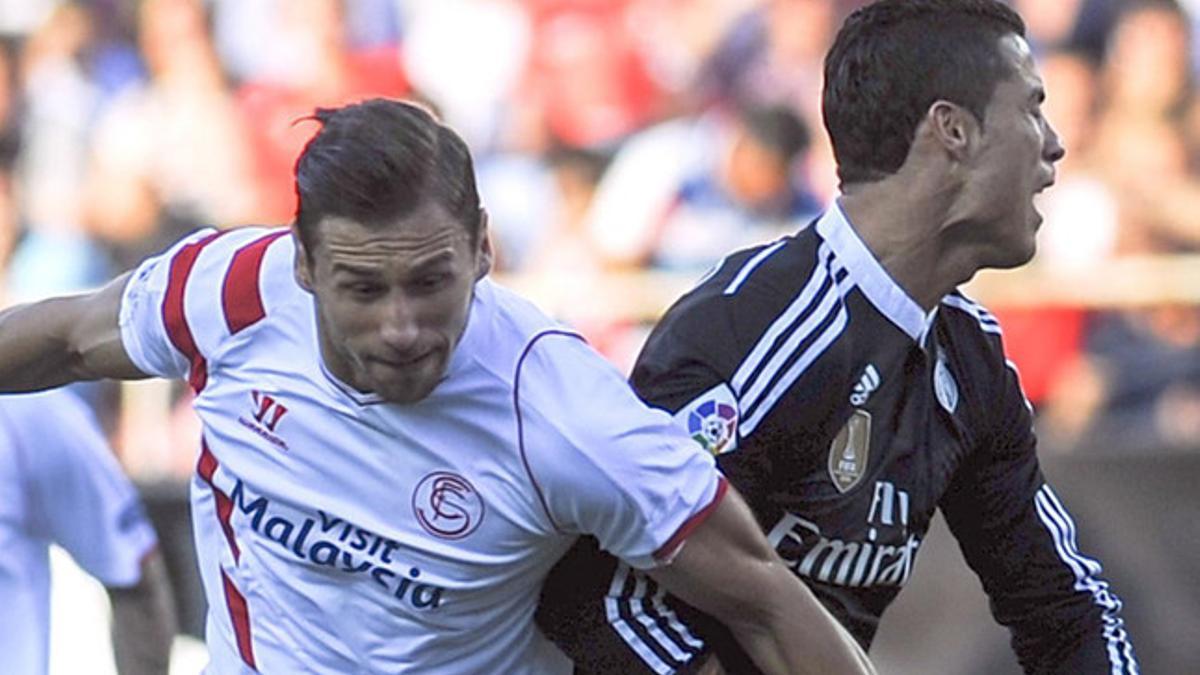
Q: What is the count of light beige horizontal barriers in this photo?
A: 1